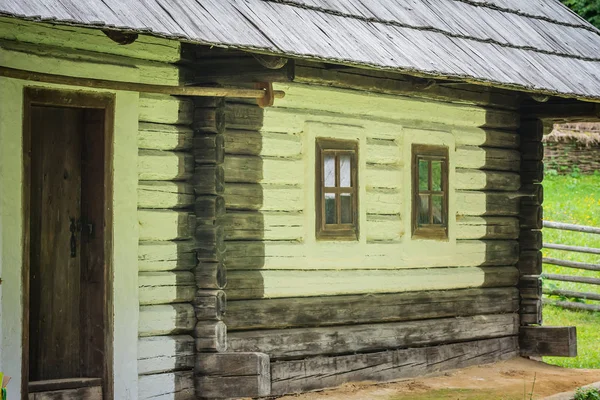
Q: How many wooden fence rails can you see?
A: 6